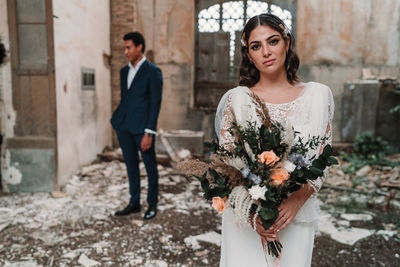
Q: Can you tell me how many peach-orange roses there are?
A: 3